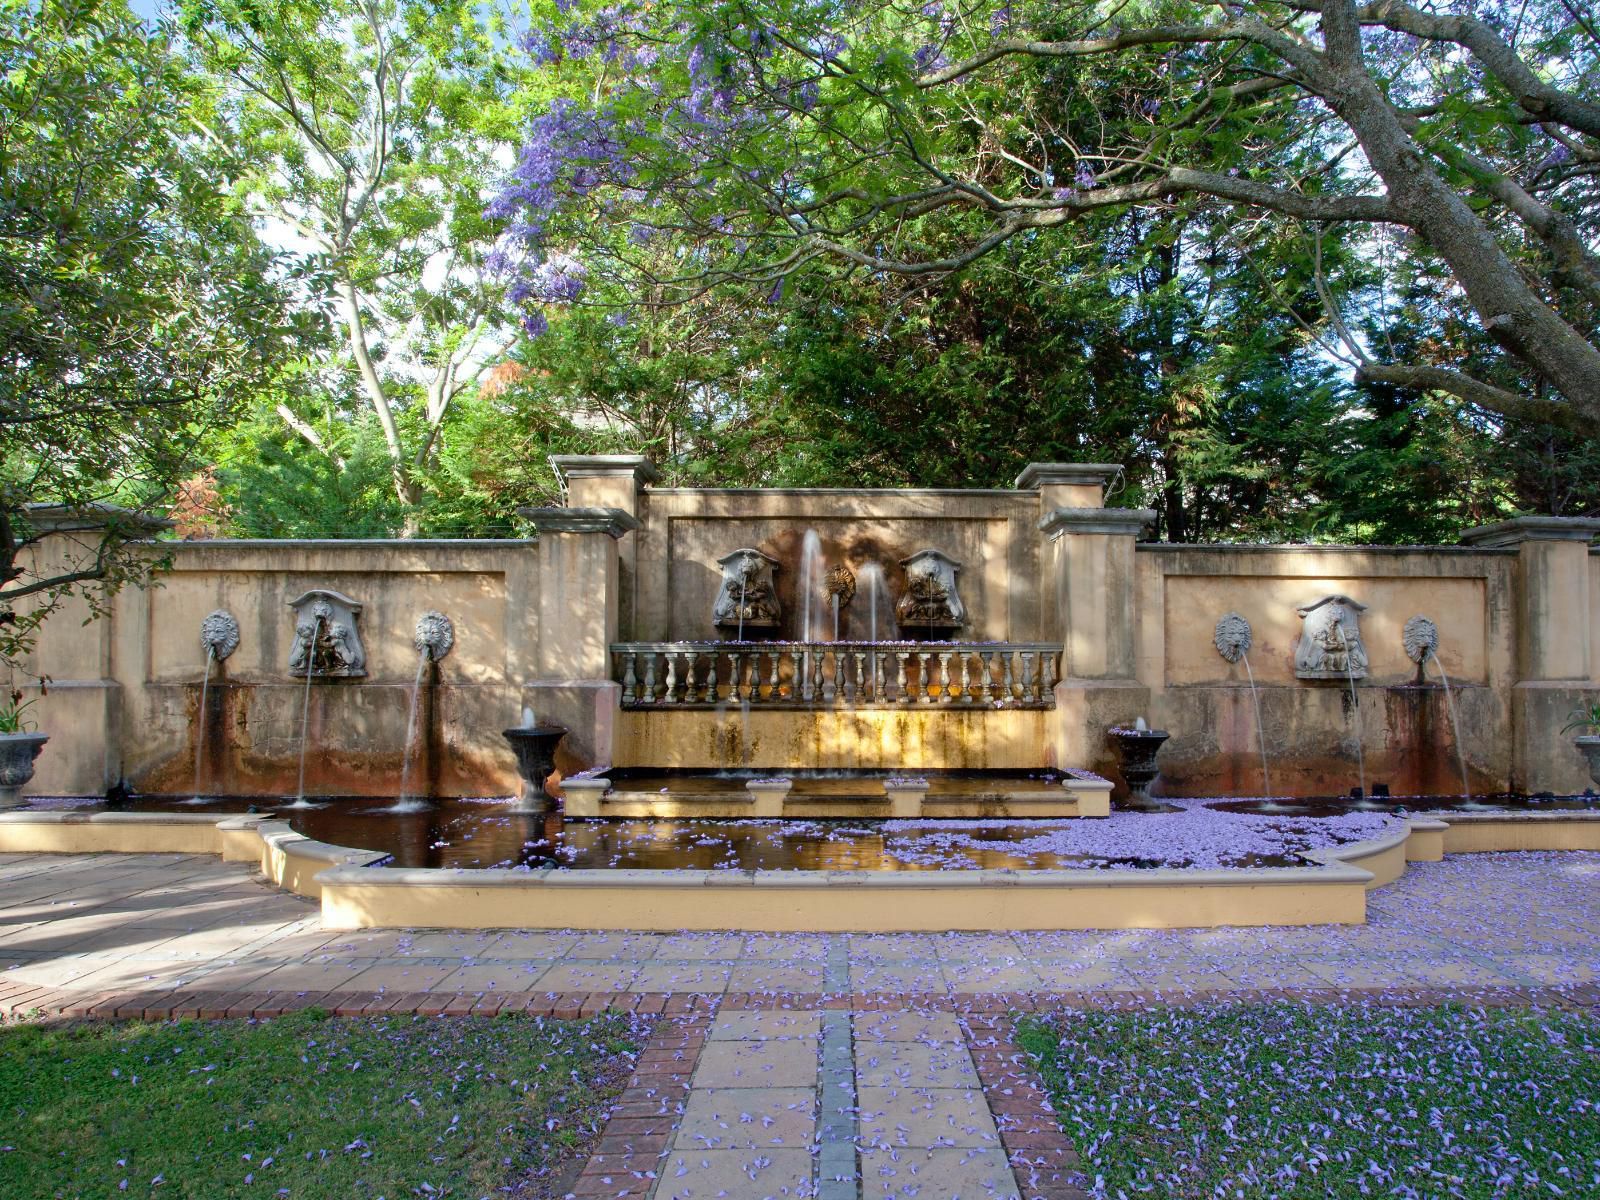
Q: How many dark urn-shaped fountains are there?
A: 2